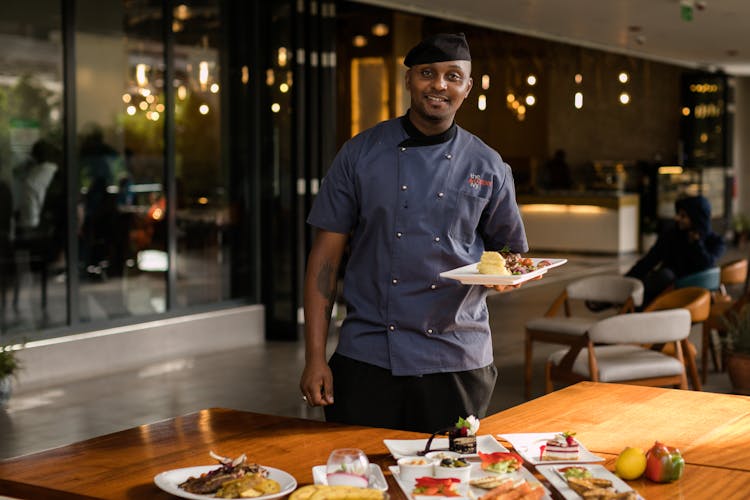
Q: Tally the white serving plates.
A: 7